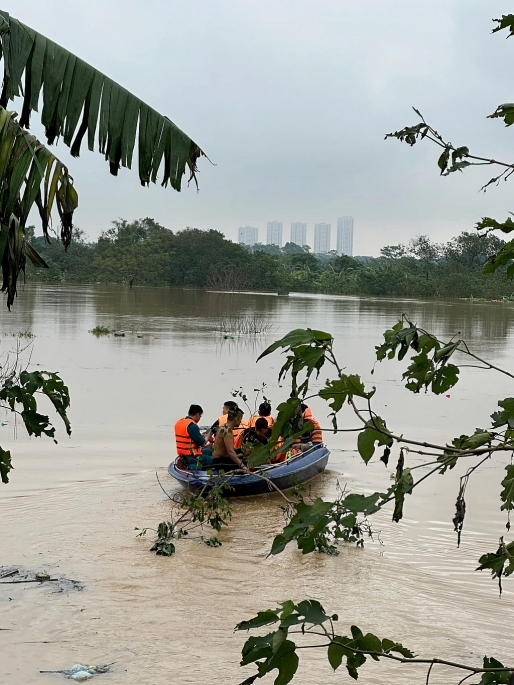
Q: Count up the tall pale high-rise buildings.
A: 5